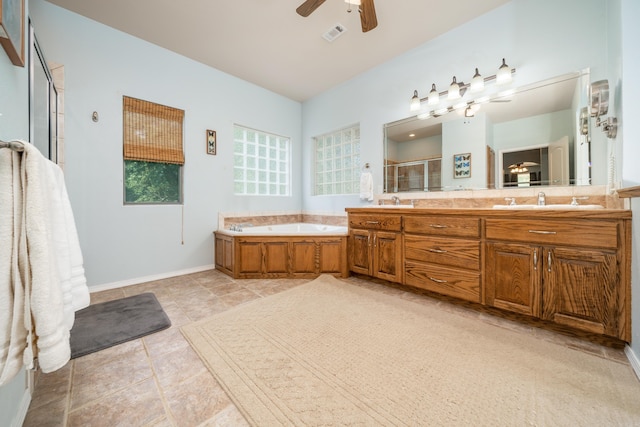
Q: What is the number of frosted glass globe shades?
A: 5